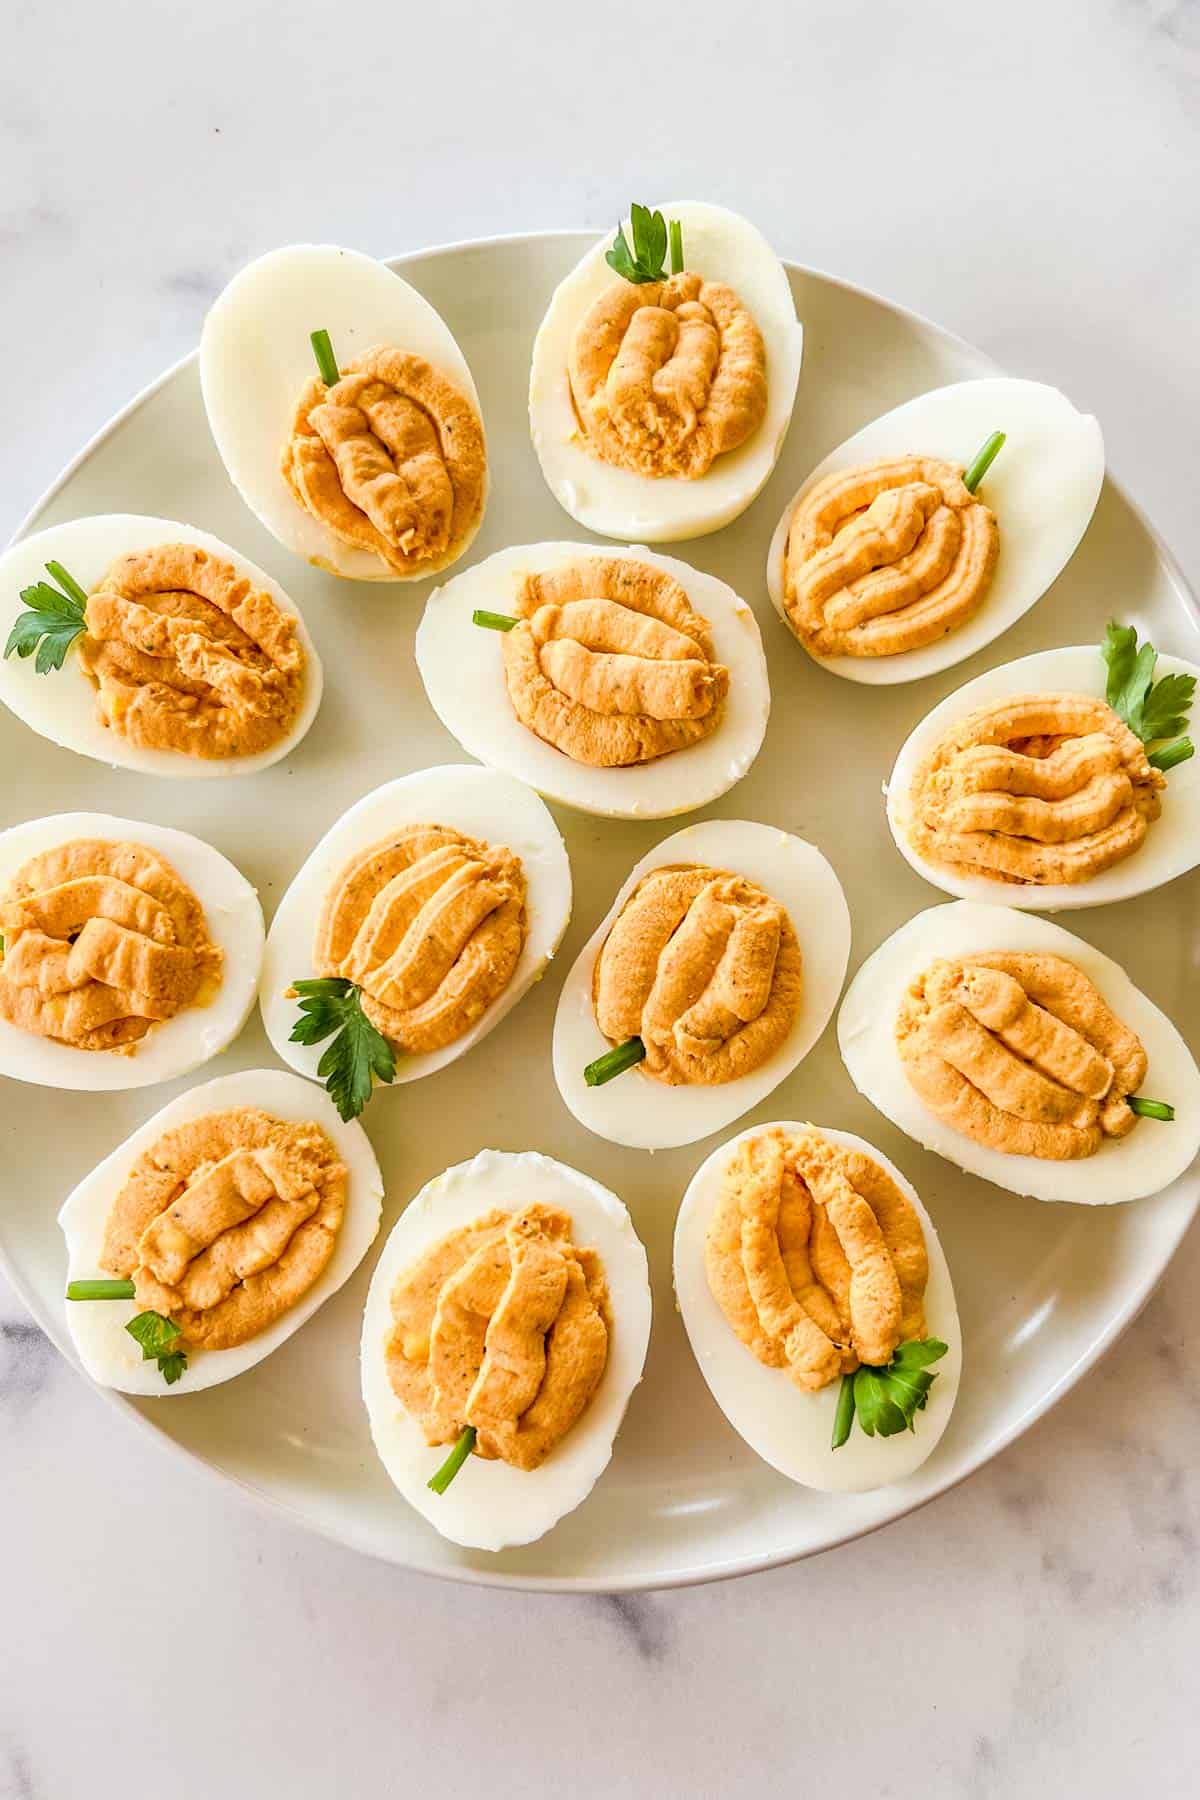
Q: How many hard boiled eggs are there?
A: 13